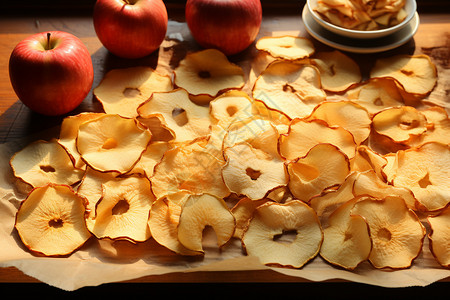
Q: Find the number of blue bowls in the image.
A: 0